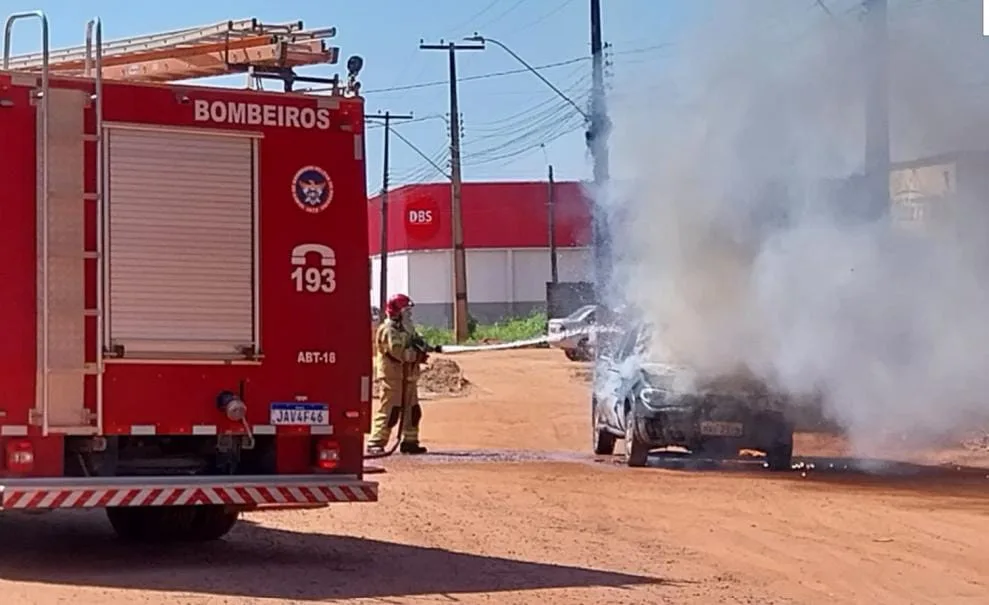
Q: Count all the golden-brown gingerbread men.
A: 0